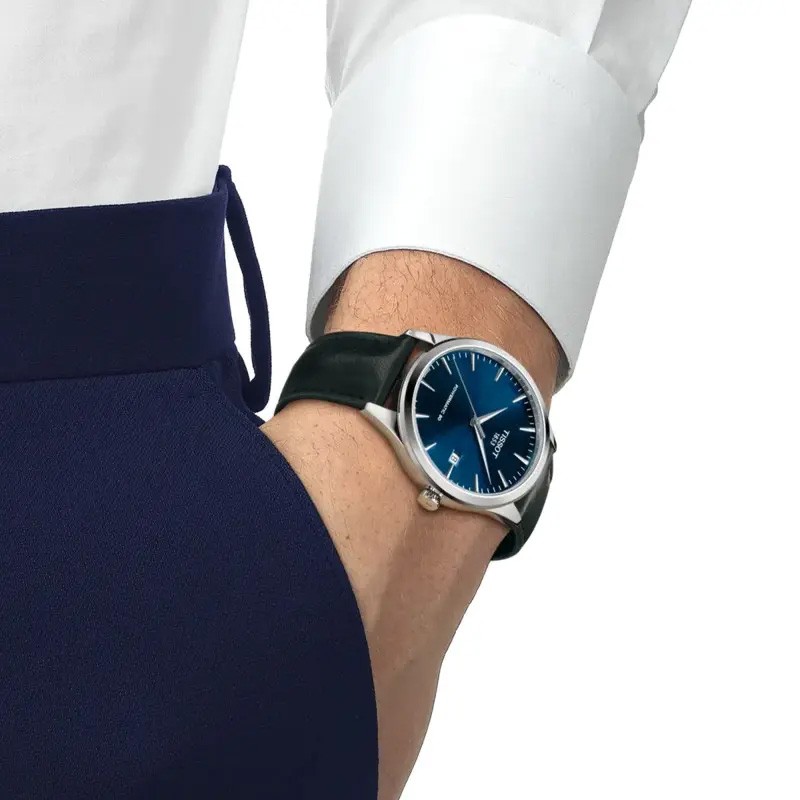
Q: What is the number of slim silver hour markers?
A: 12